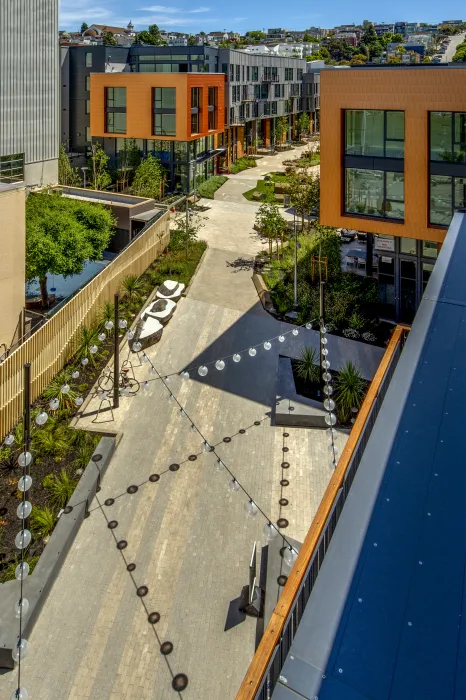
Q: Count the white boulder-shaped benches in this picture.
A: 3